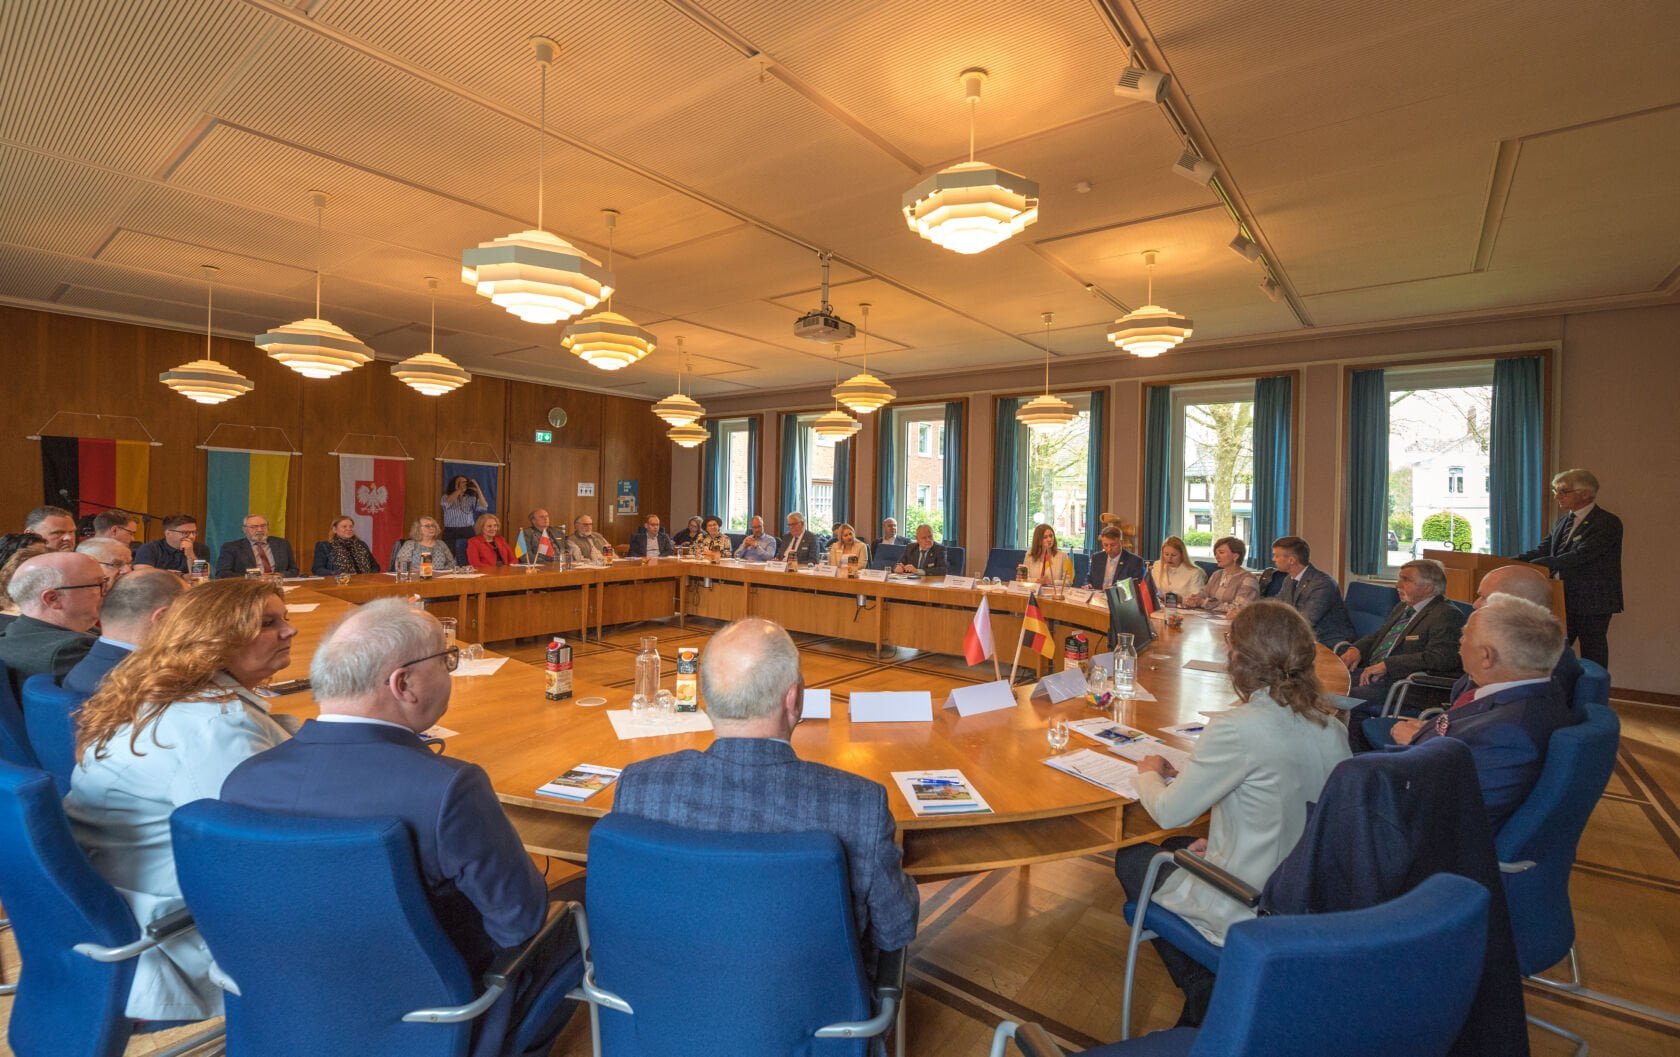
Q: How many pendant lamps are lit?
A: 12